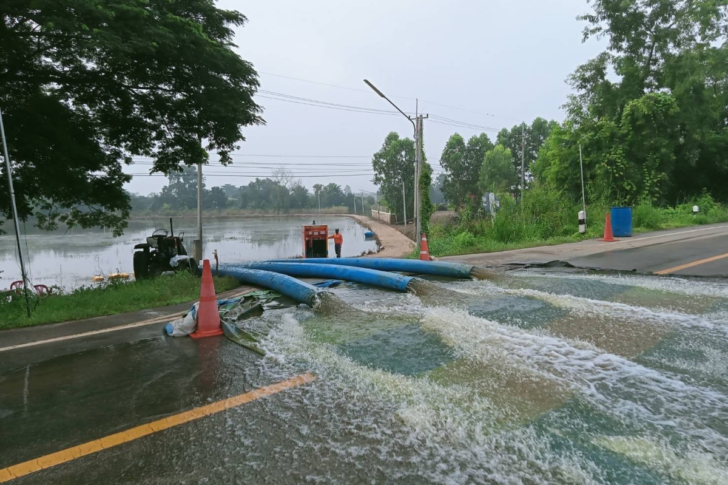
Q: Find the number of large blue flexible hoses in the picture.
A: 3